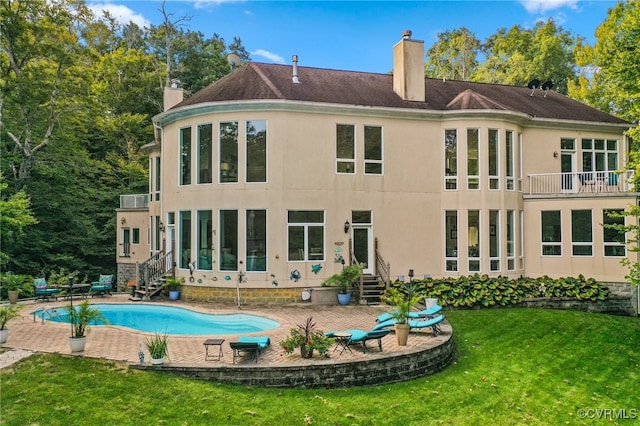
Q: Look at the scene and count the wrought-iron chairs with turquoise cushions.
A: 2